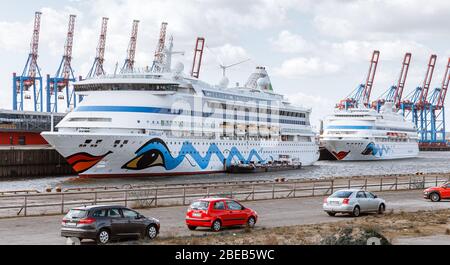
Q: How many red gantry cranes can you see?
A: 10